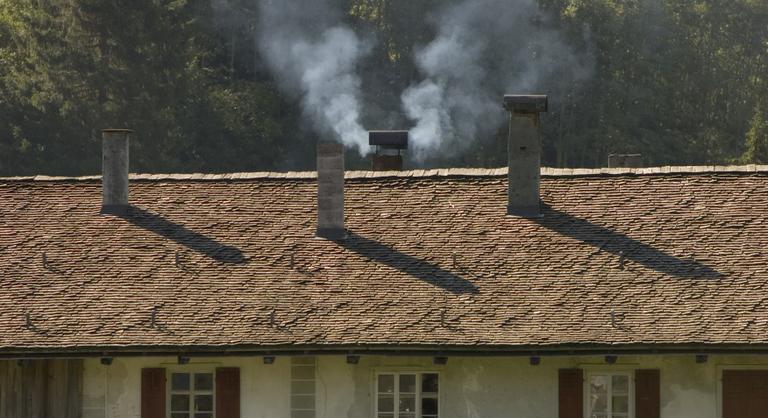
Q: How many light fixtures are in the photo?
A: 0